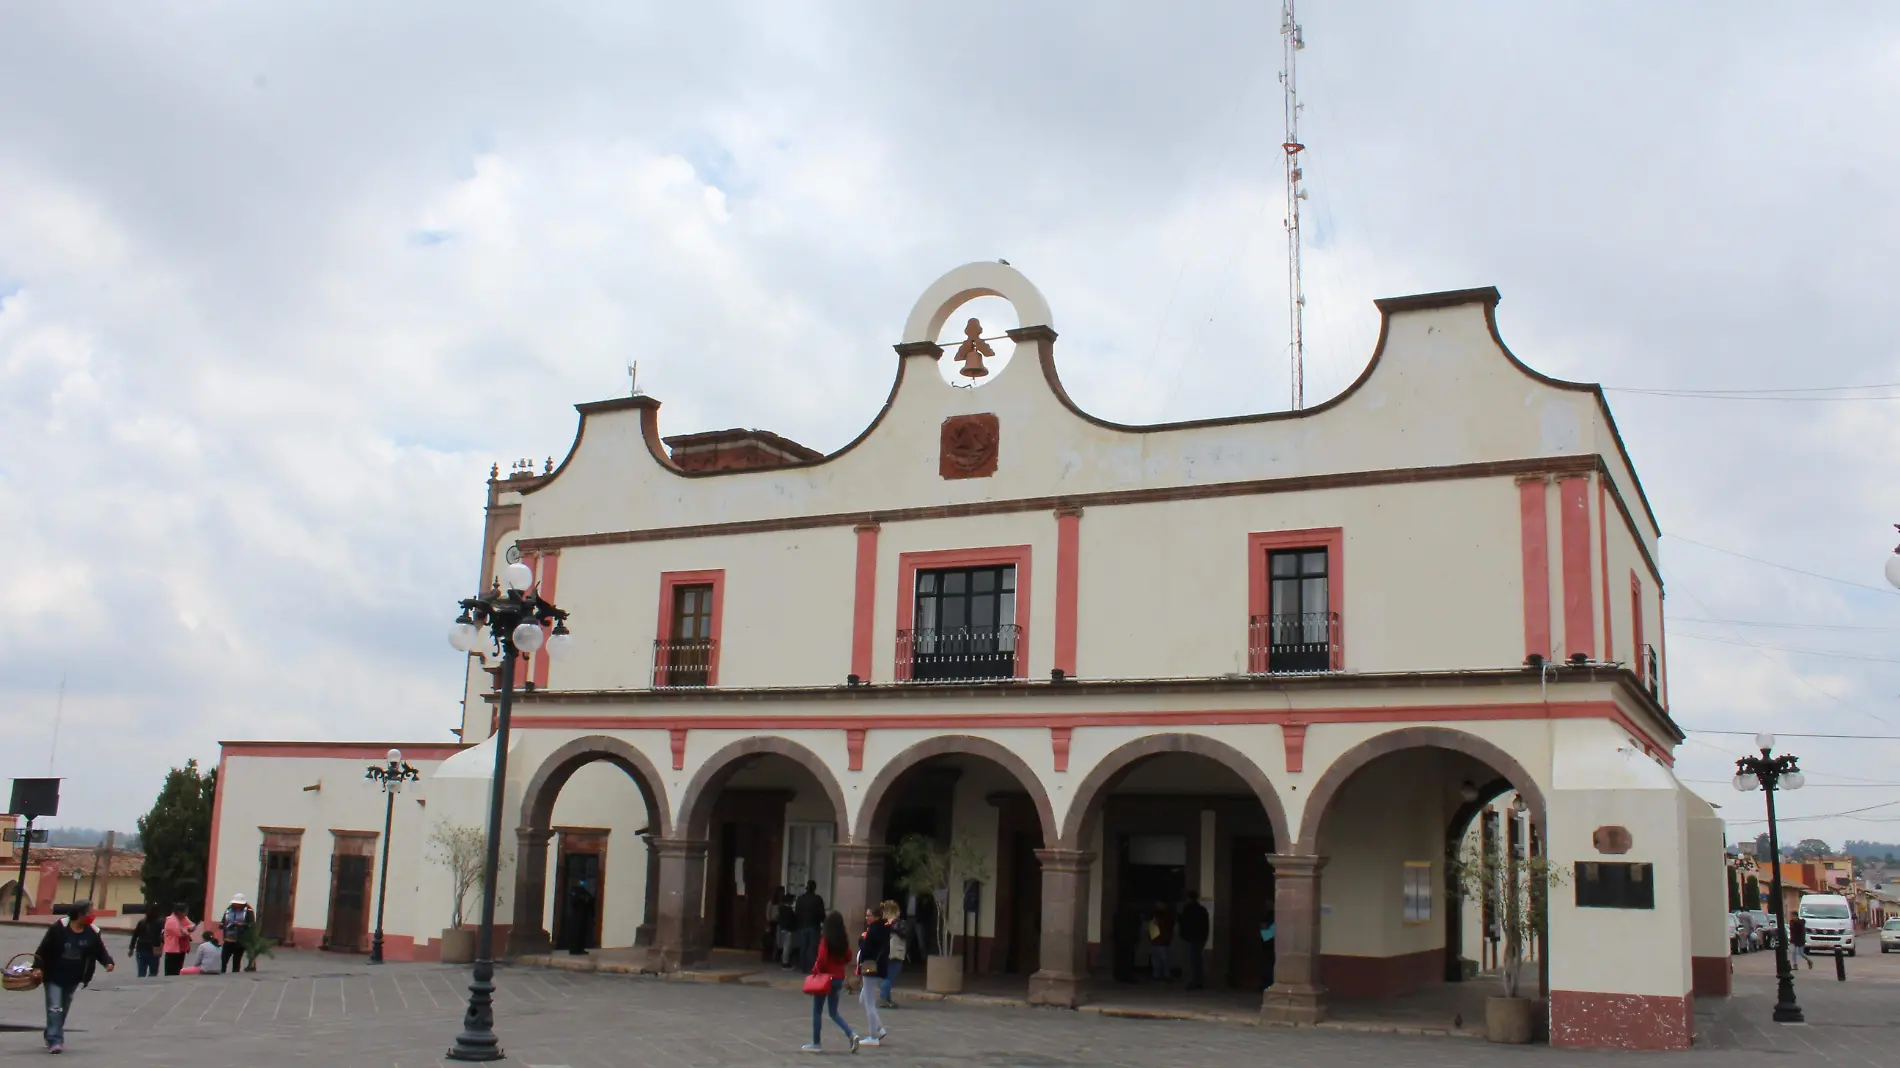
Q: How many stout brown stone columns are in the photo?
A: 5